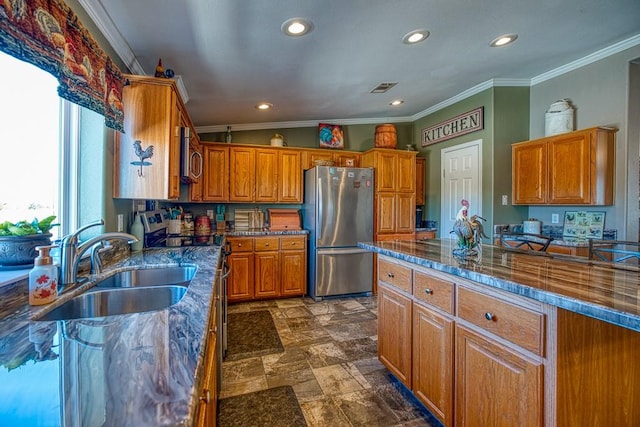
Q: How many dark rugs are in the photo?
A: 2